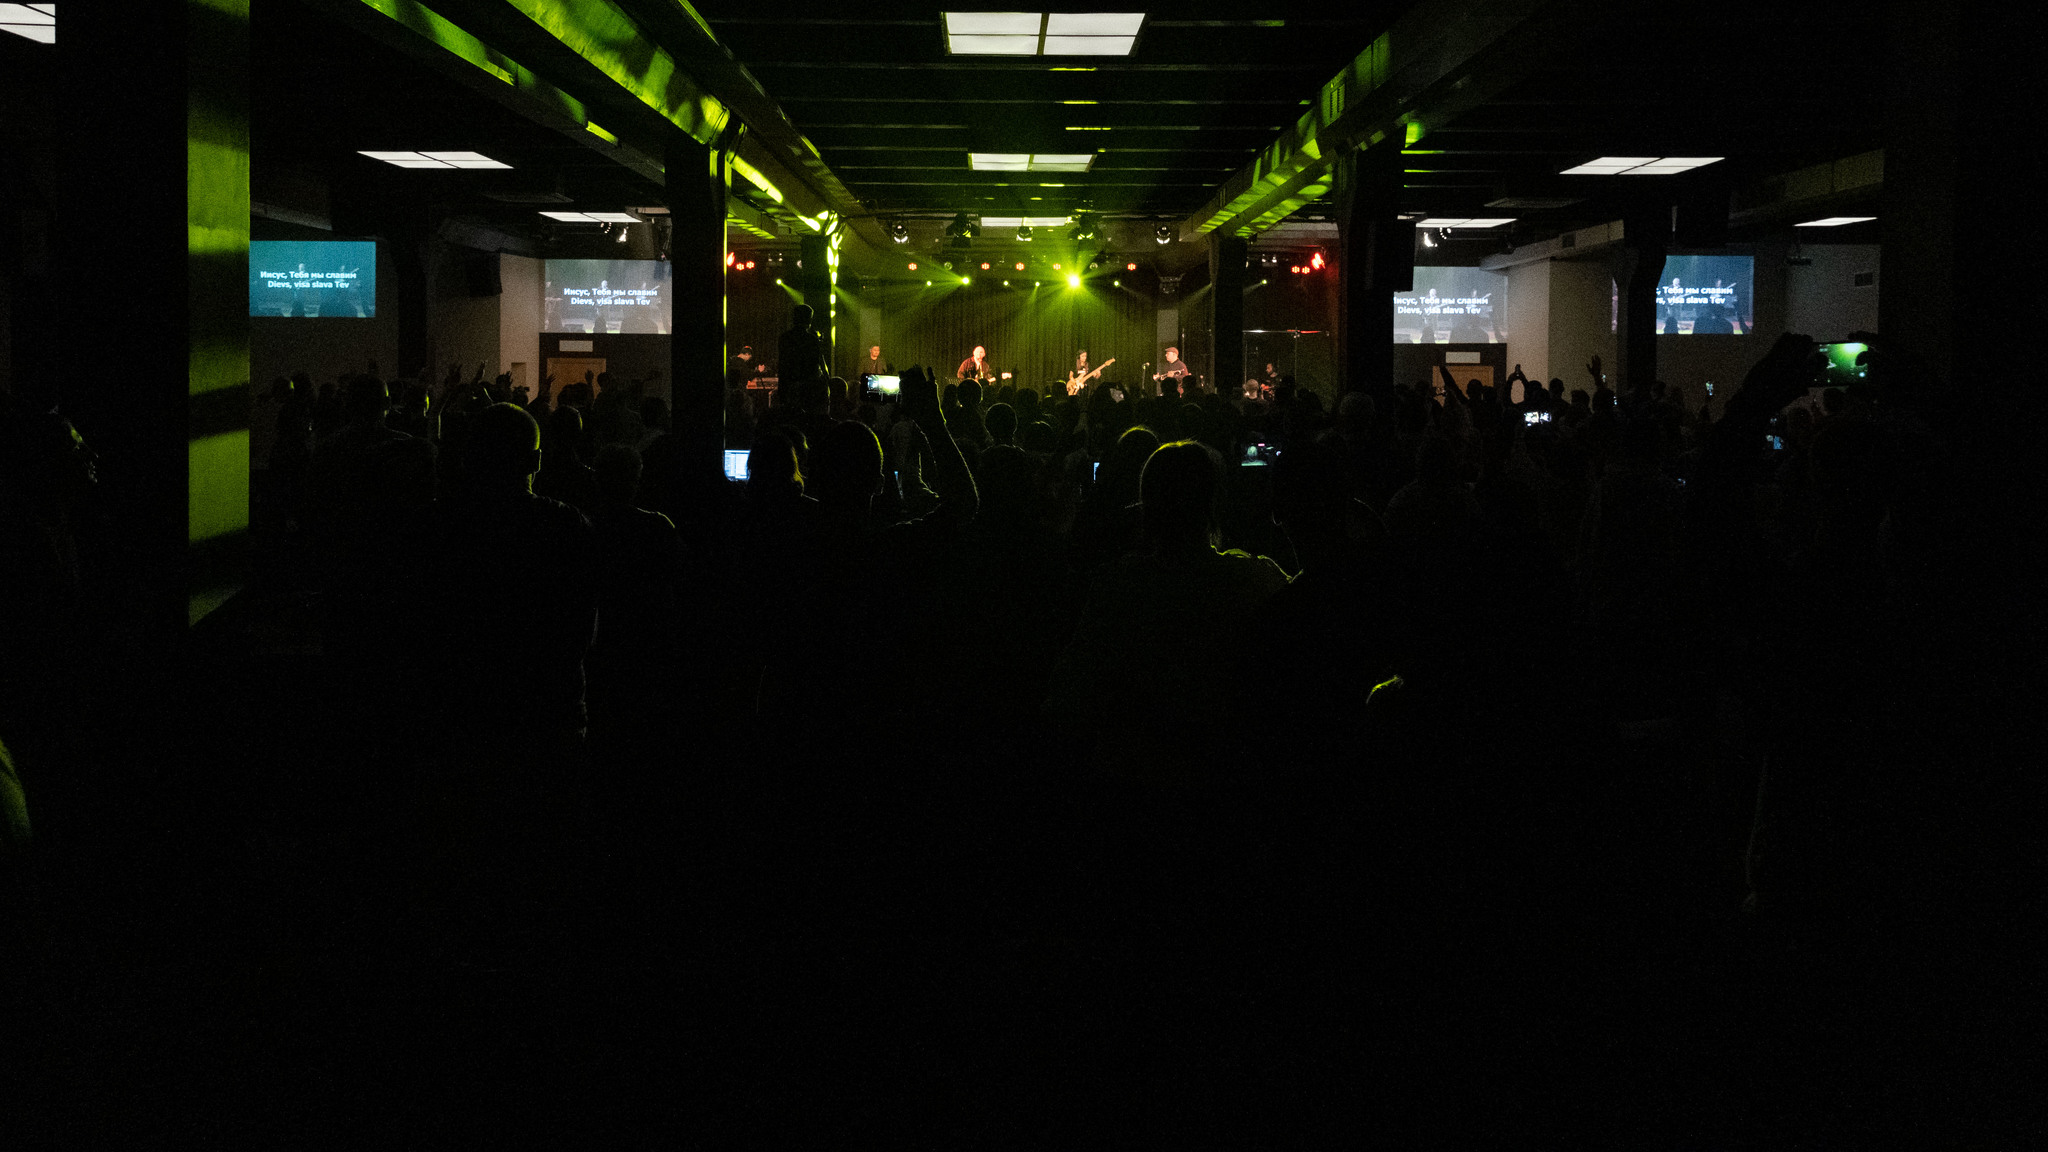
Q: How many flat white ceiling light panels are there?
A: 9